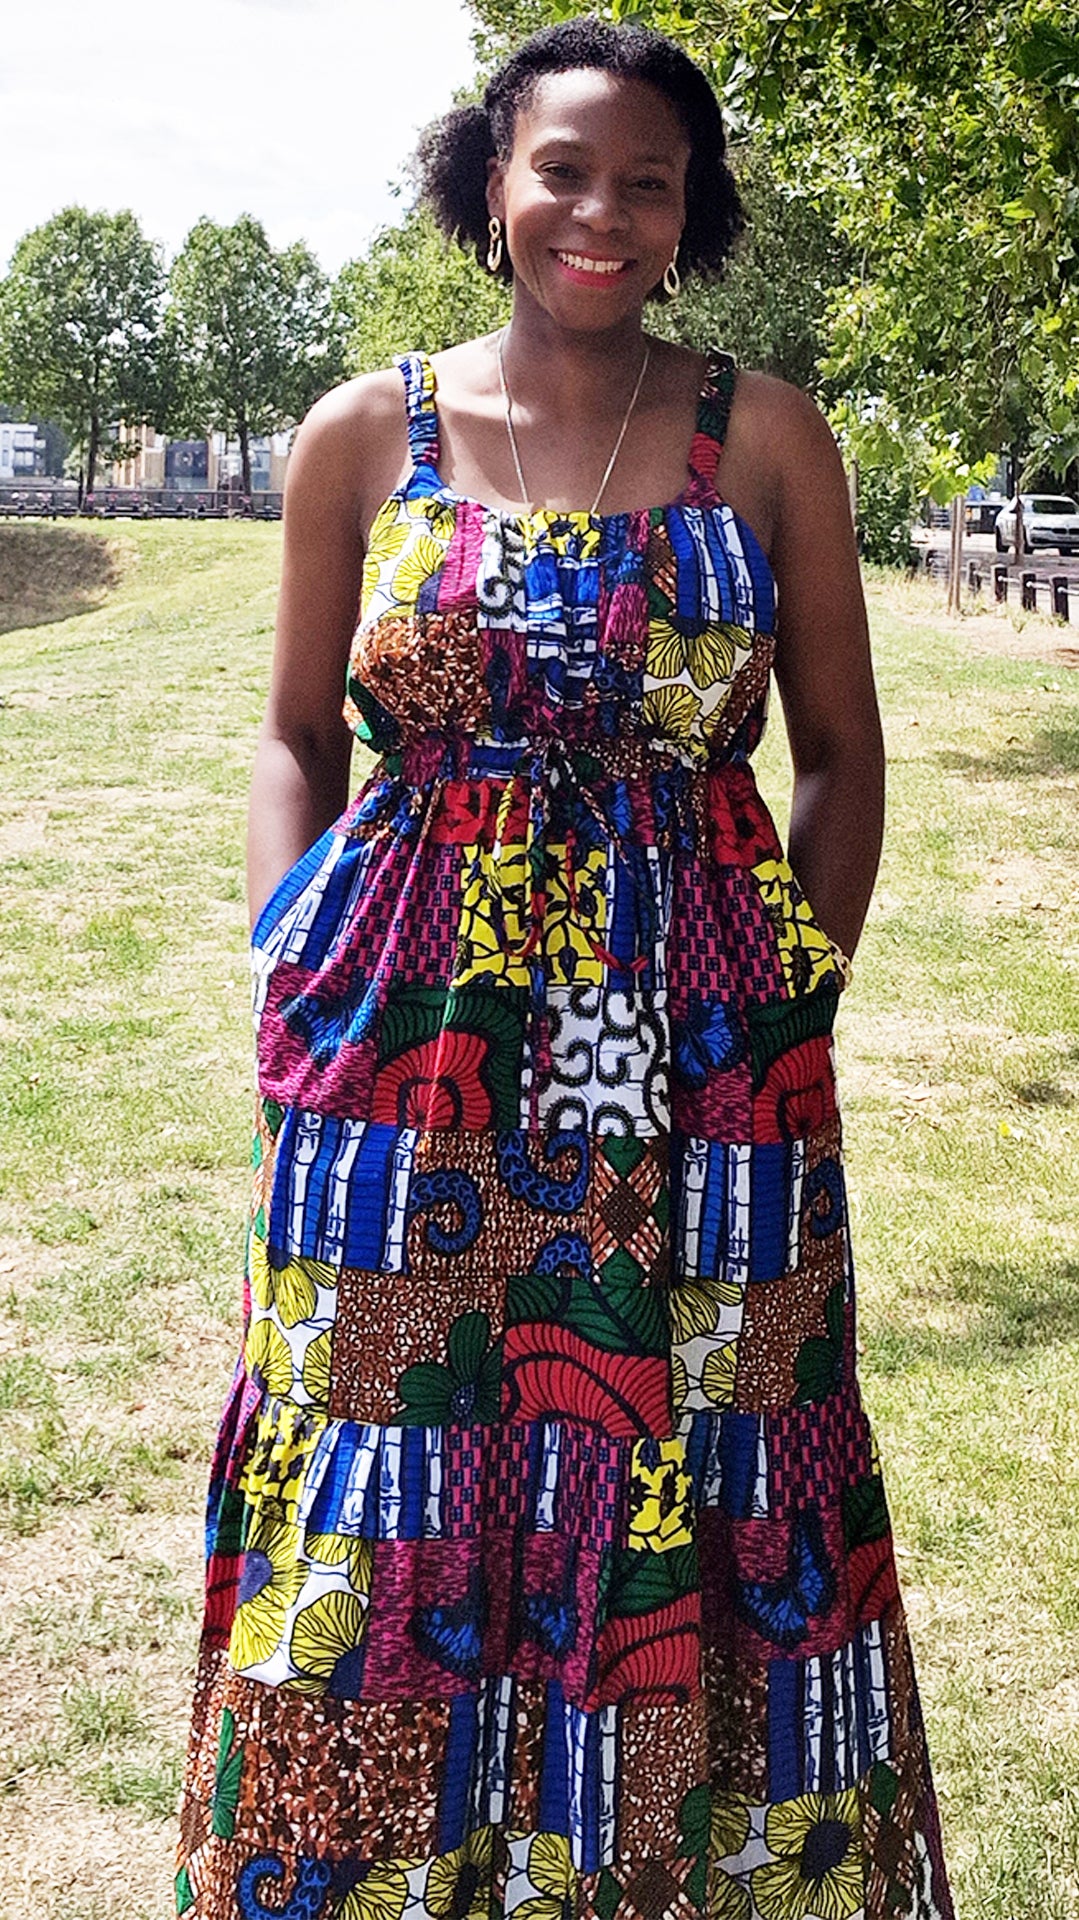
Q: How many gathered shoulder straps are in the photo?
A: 2